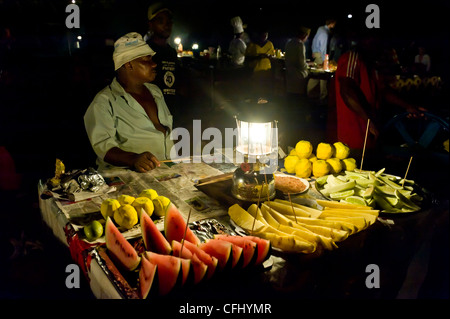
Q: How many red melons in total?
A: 12